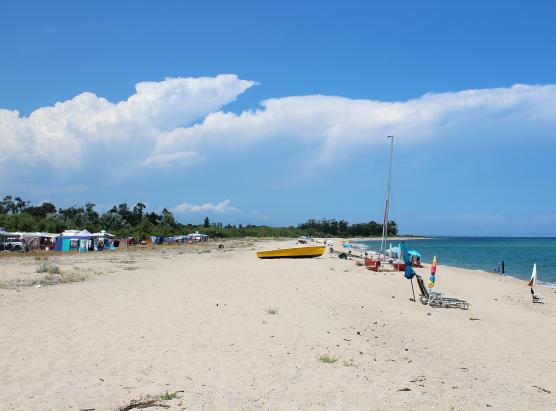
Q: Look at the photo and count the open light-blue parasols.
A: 2